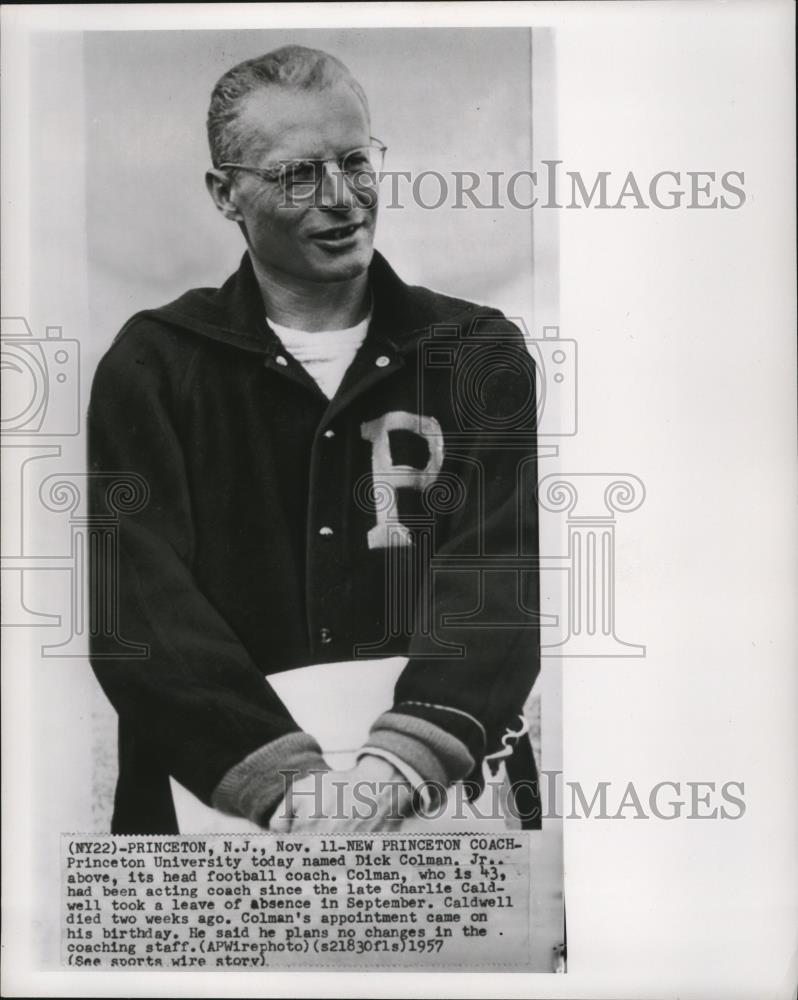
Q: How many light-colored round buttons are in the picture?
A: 5